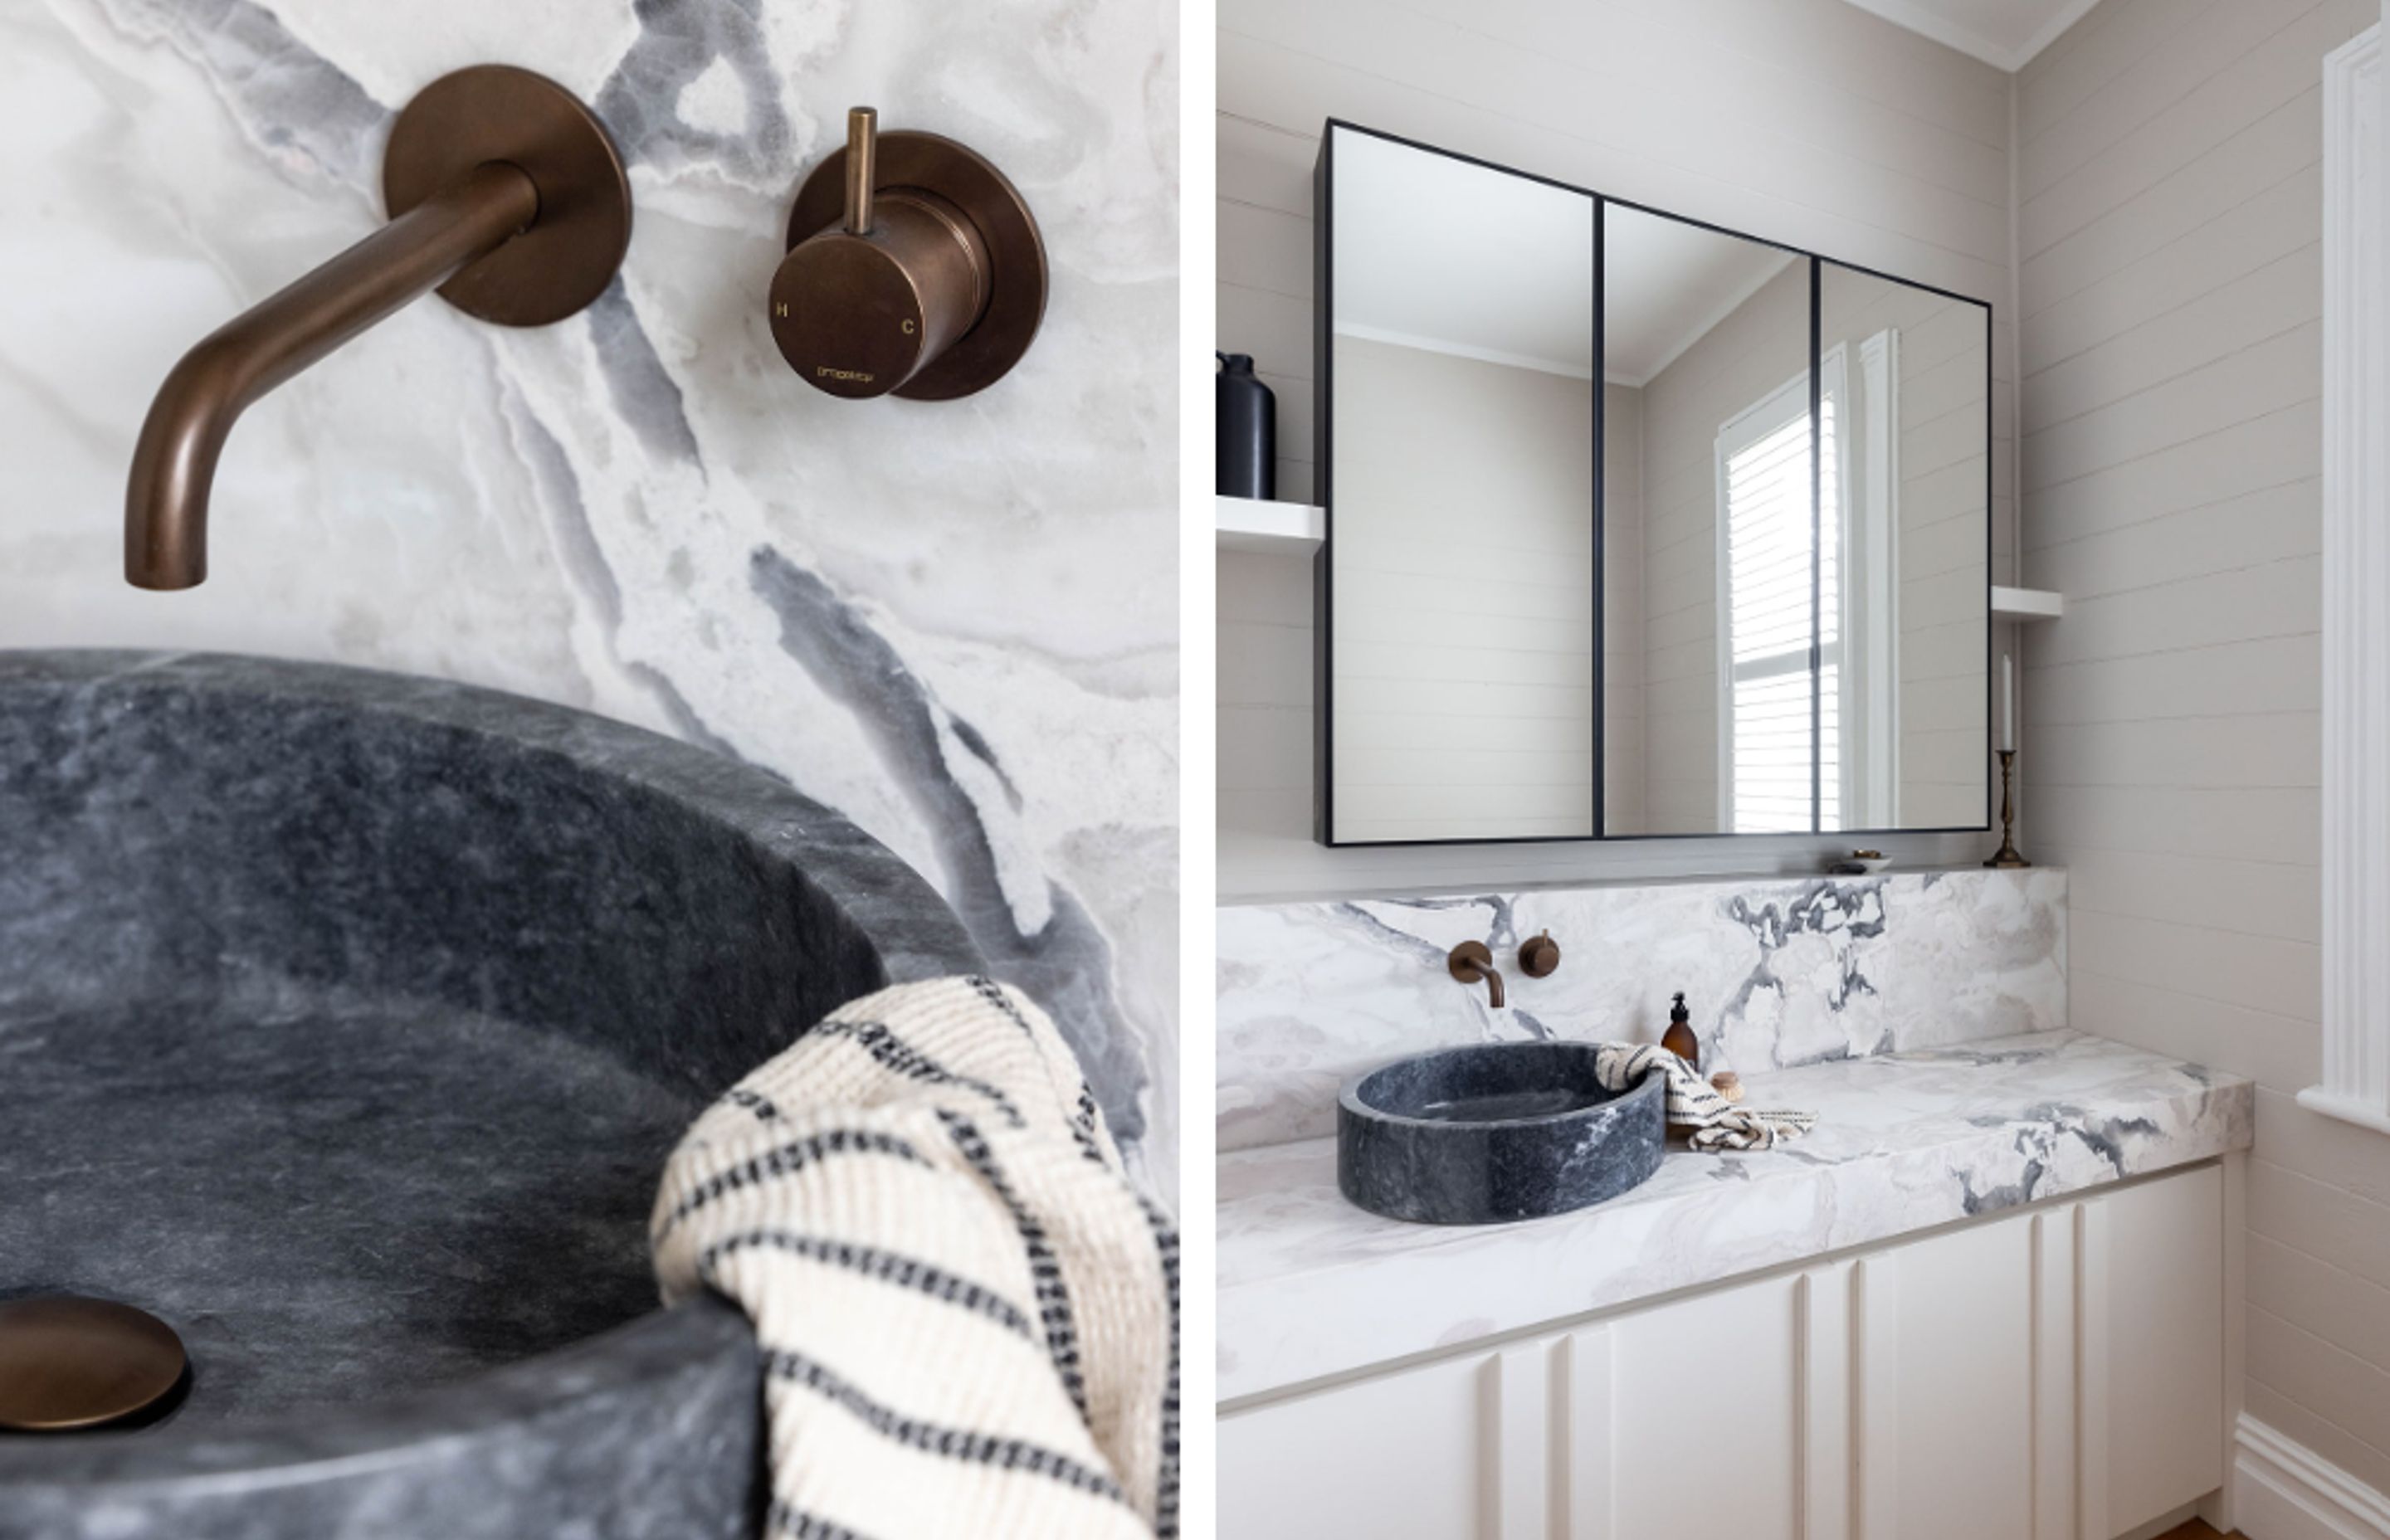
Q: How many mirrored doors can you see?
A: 3